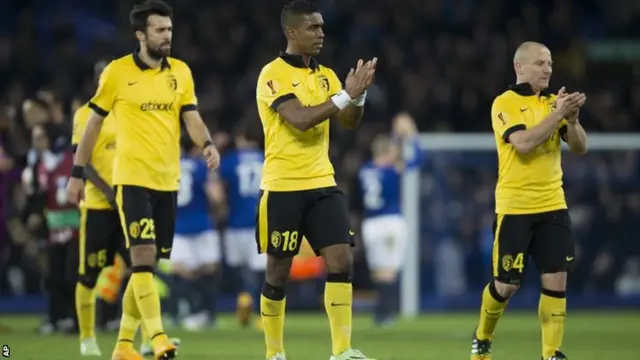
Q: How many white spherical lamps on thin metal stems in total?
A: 0